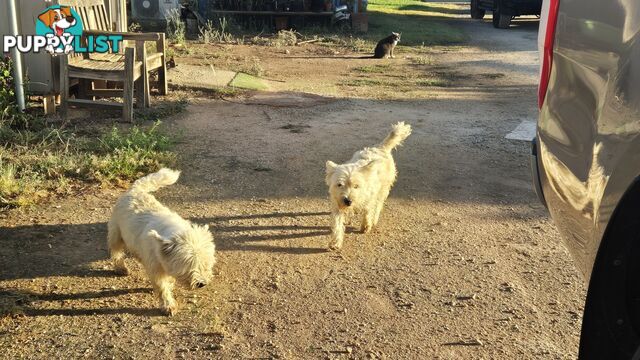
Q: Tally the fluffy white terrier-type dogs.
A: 2